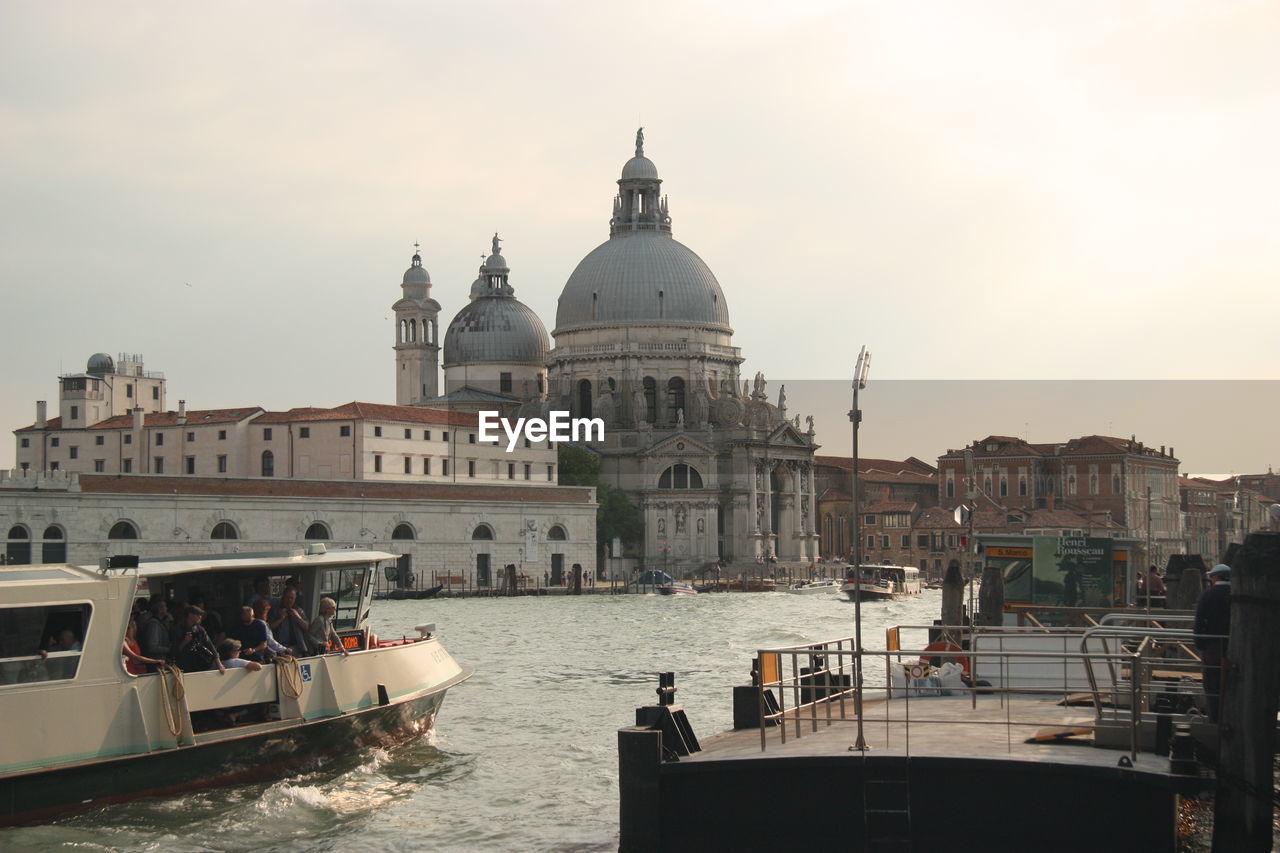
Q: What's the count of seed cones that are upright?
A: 0